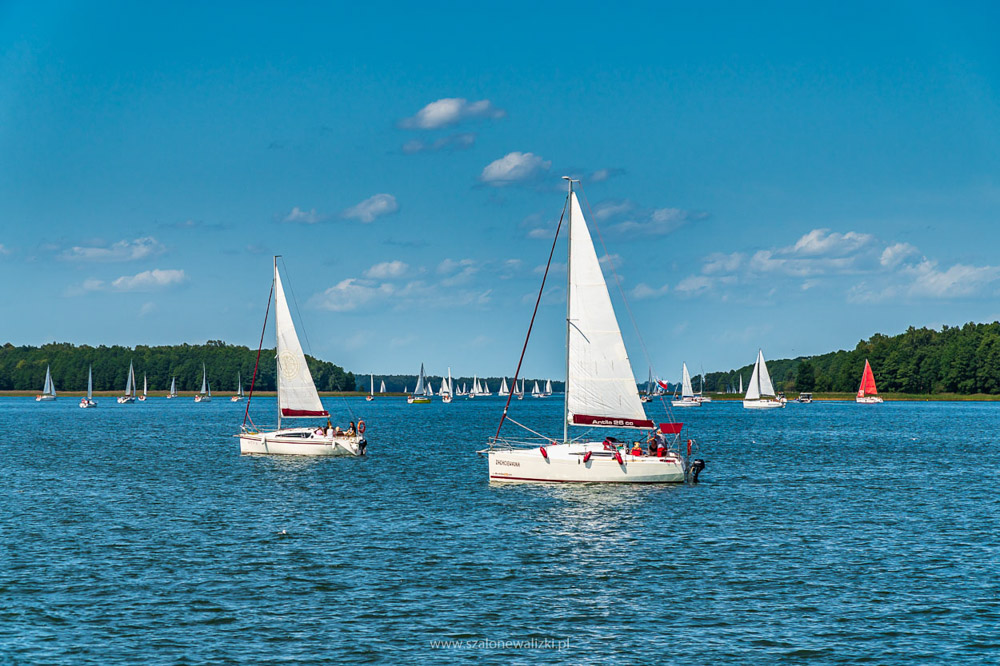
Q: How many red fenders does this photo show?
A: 3